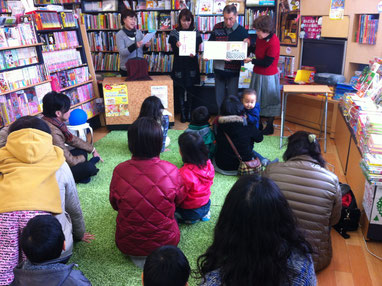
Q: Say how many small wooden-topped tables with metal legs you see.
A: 1